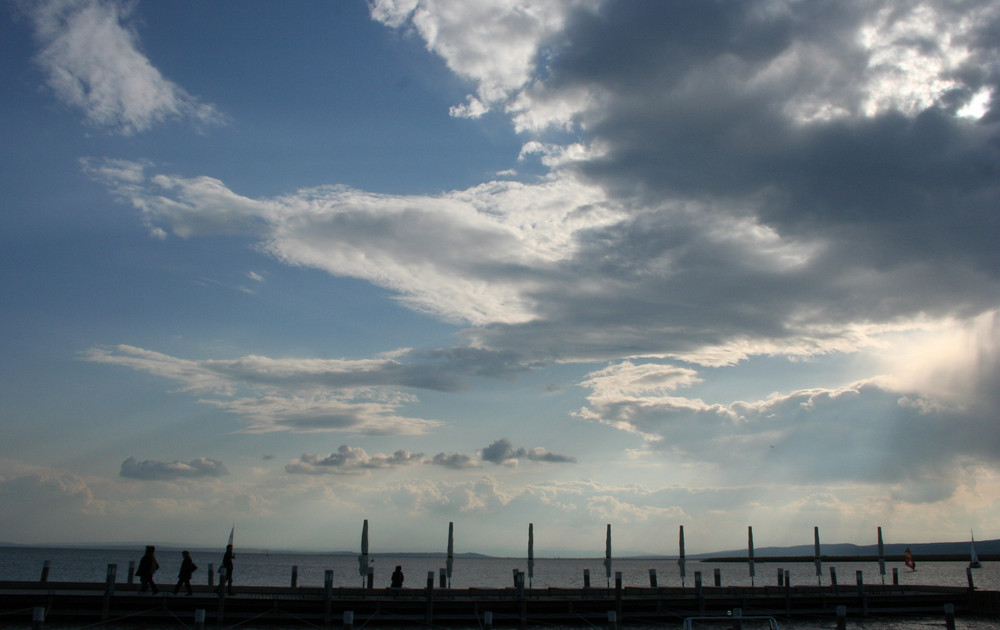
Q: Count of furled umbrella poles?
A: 8